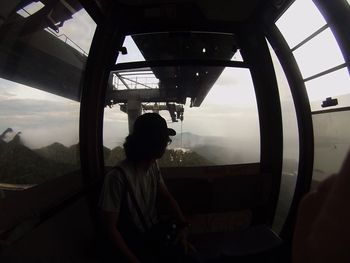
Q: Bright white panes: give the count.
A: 3